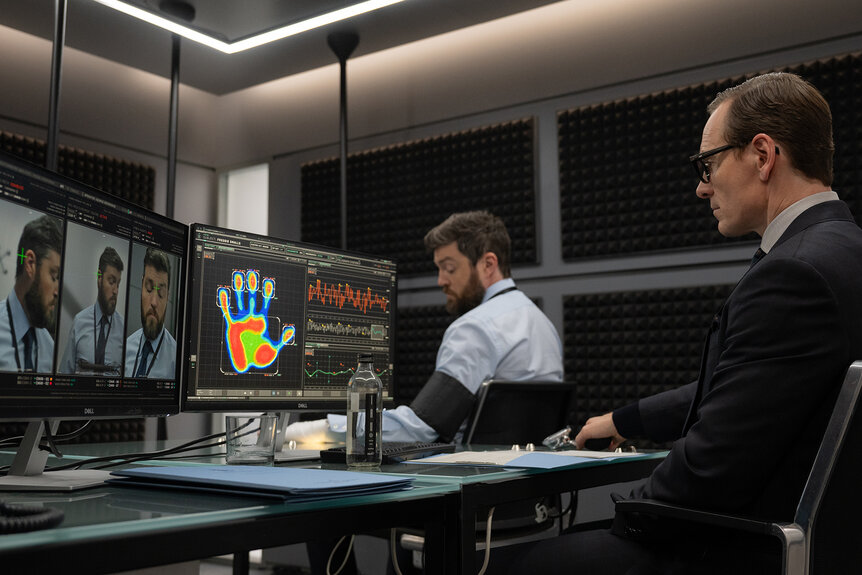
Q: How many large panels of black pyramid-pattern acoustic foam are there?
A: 6